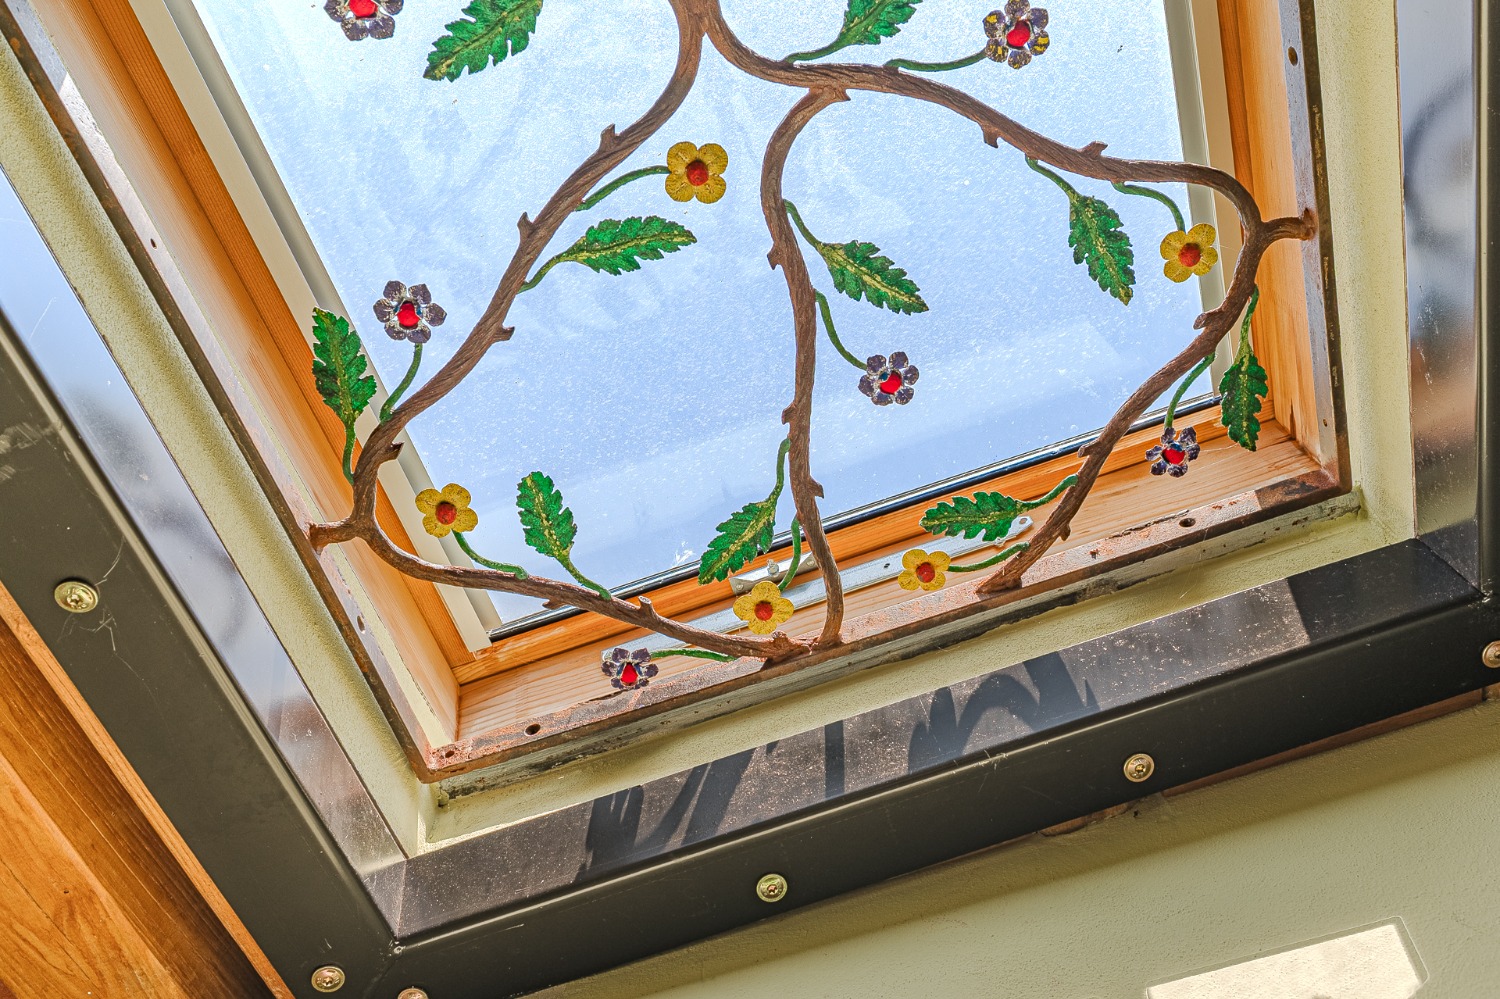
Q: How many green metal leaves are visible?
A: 10